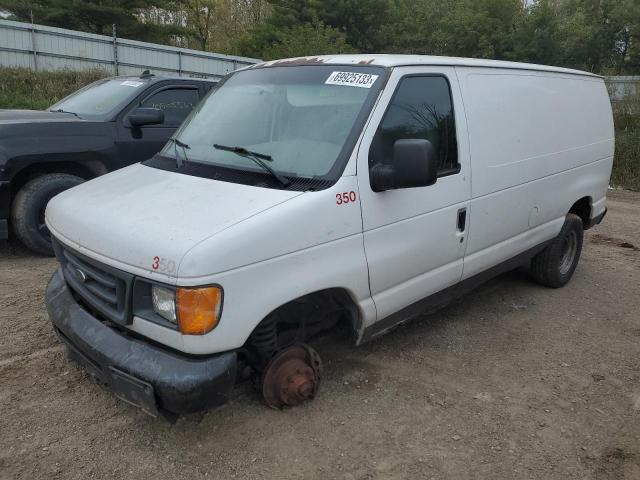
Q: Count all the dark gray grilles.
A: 1